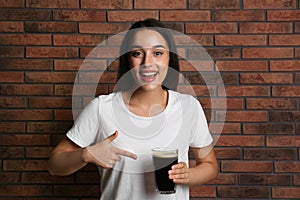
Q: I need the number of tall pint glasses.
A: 1